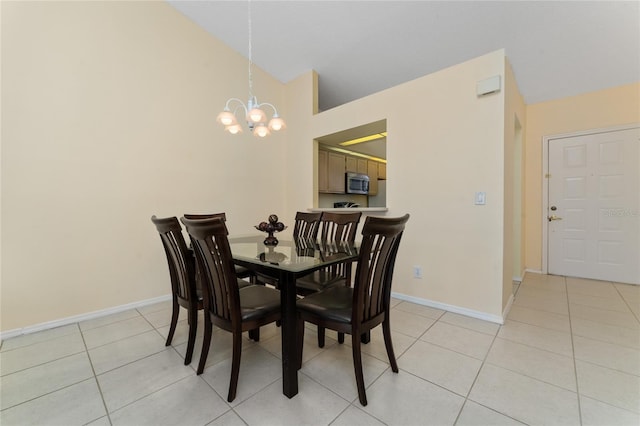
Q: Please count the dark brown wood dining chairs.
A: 6